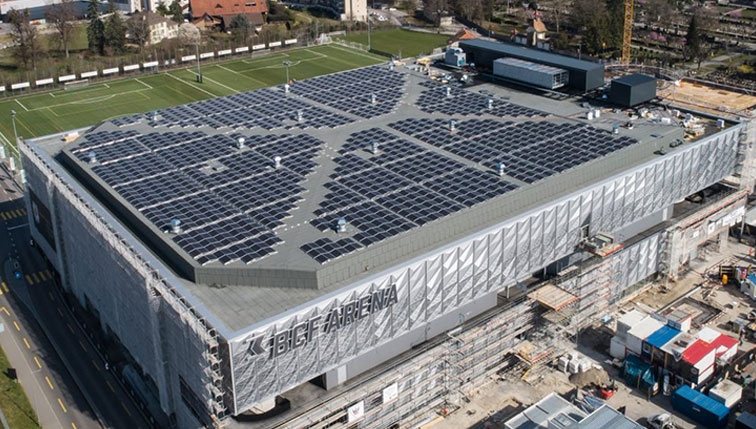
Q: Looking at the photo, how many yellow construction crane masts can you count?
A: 1